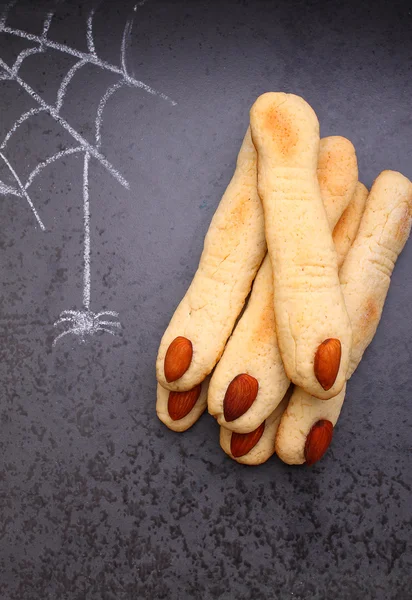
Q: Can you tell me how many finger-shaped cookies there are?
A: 6